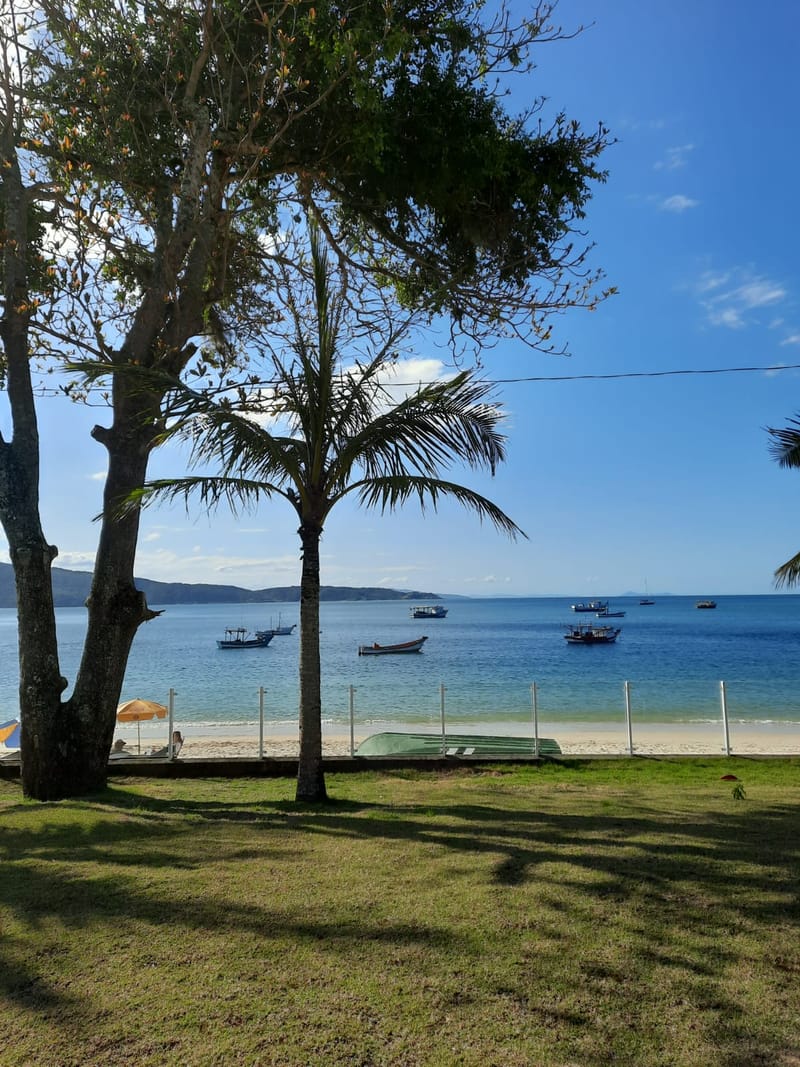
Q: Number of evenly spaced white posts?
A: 7